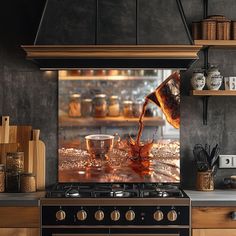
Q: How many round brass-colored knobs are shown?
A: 7